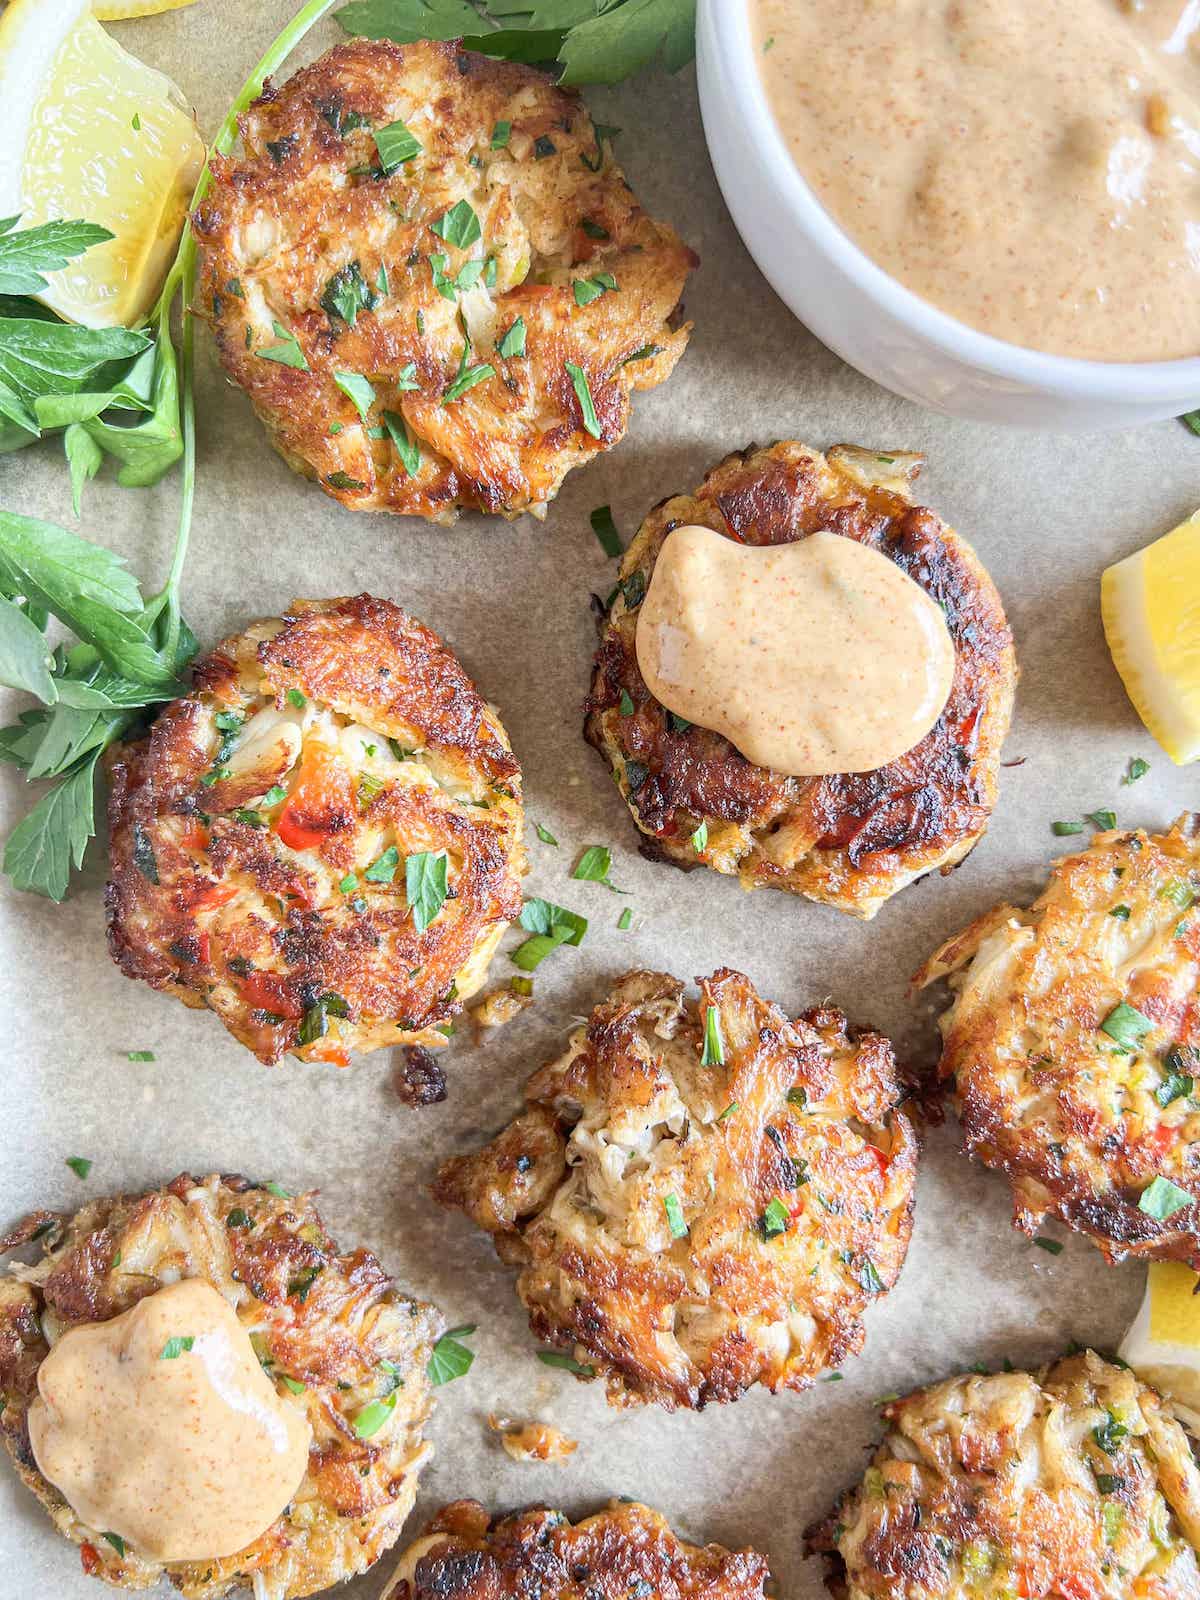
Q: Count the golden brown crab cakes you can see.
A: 8